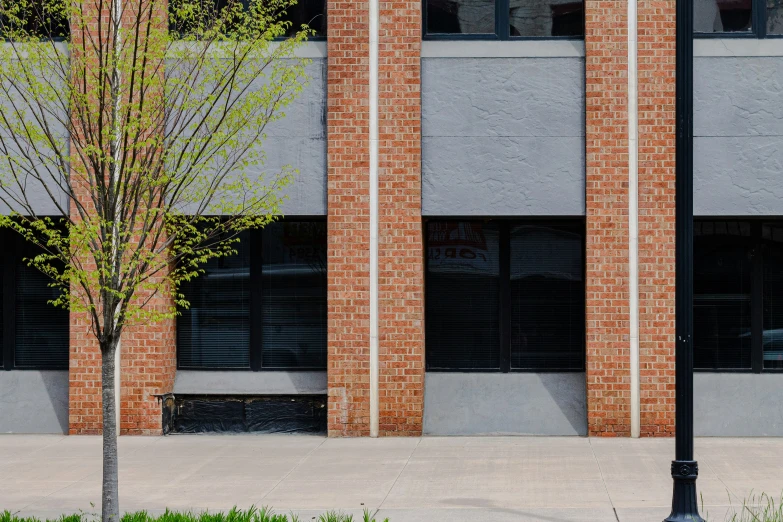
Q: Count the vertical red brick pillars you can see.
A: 3